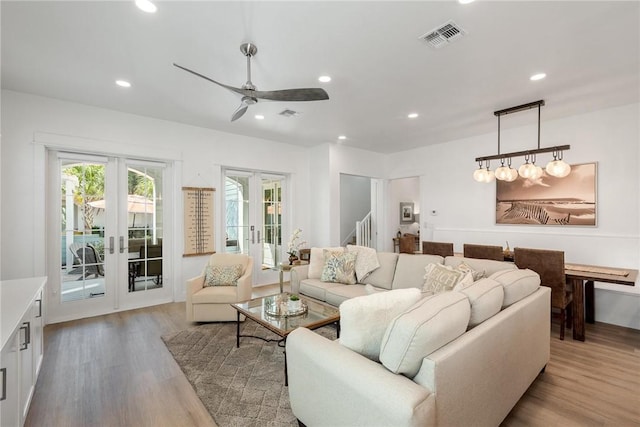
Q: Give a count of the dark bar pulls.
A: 4